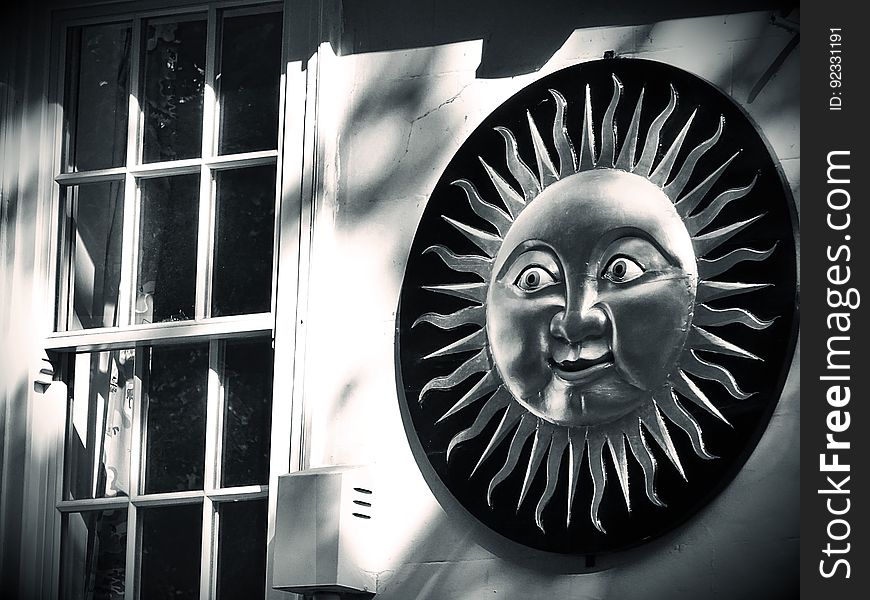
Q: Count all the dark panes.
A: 12